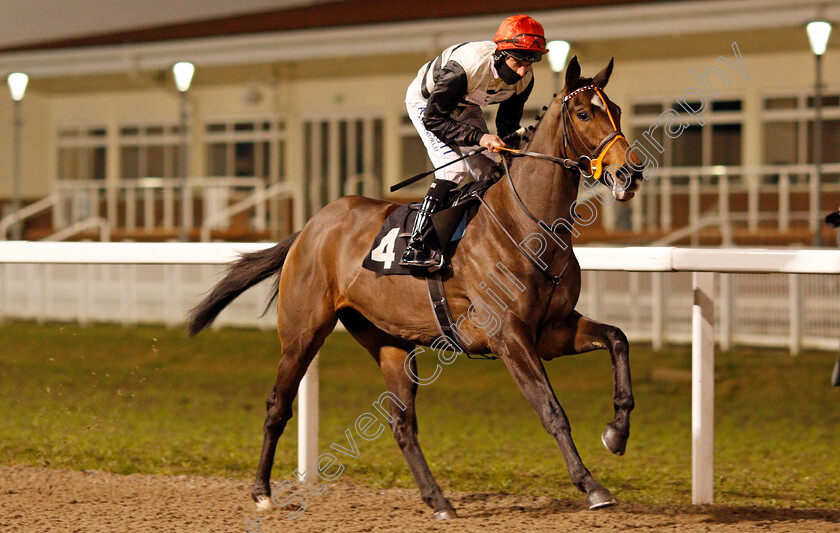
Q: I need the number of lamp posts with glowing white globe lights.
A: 4